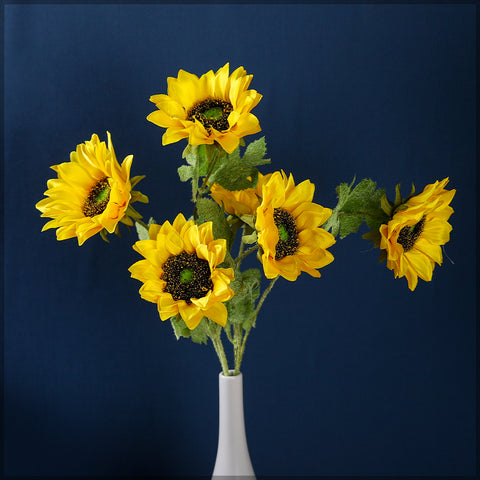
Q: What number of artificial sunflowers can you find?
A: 6